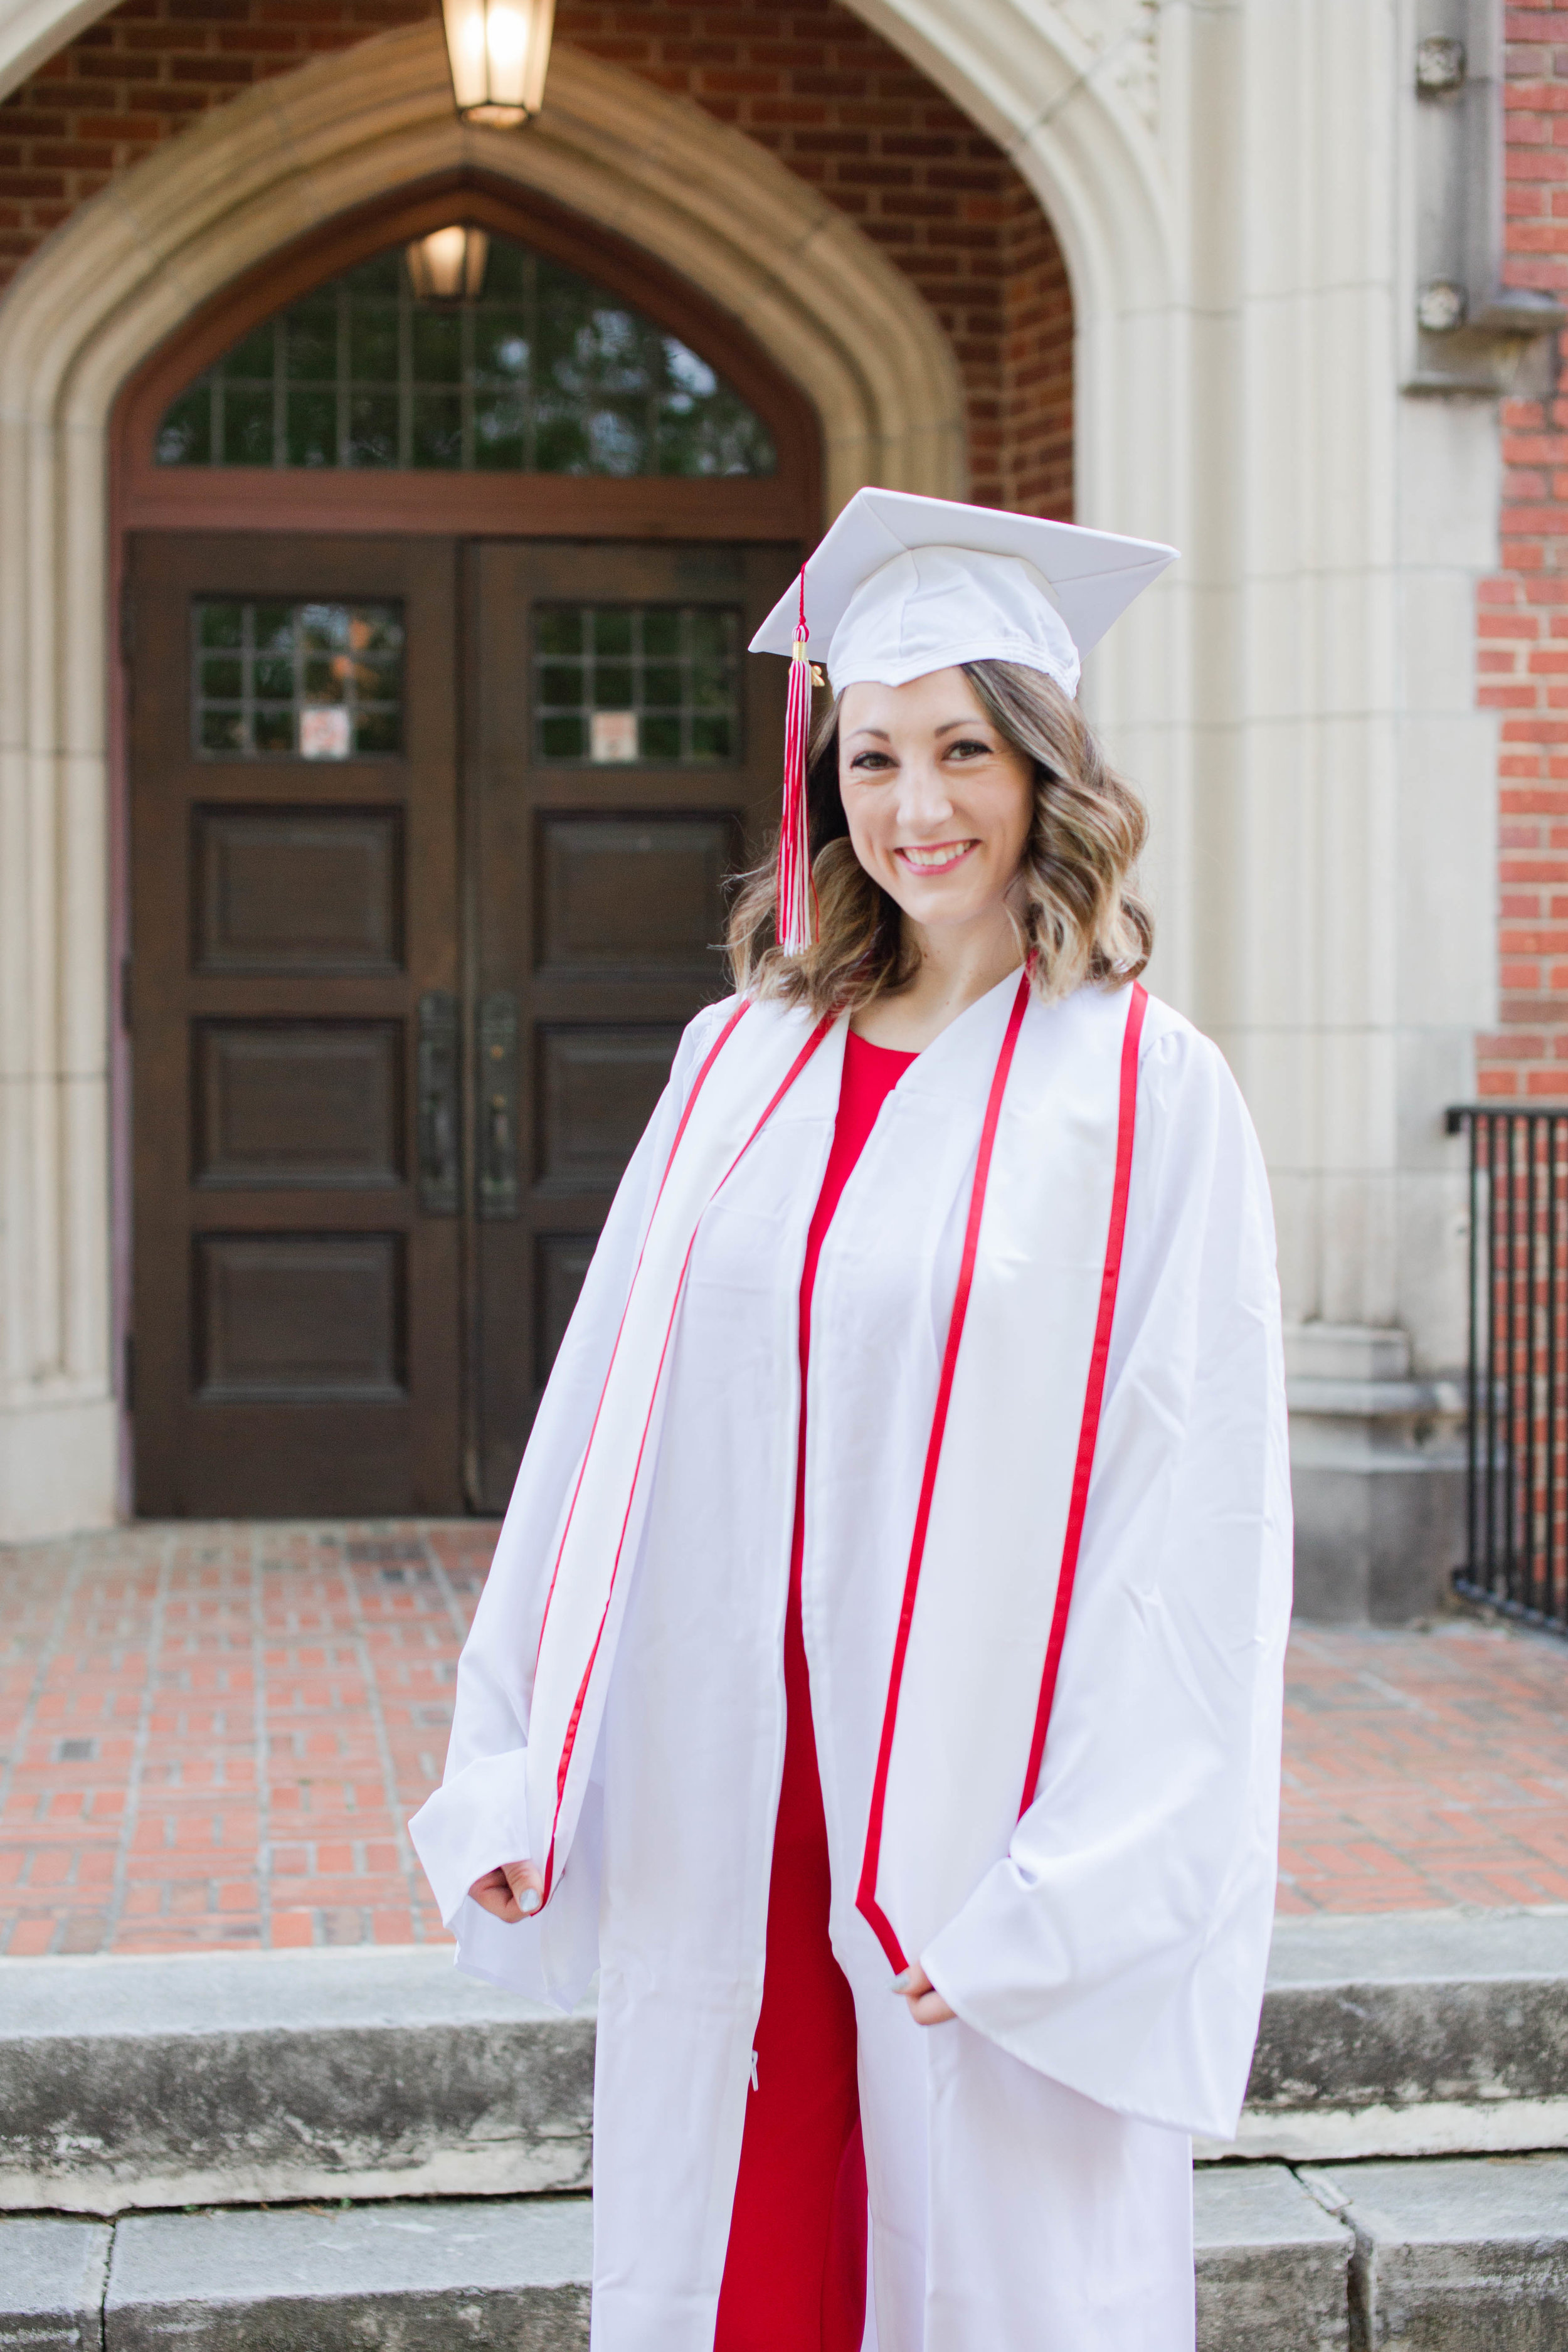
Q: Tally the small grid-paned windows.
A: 2